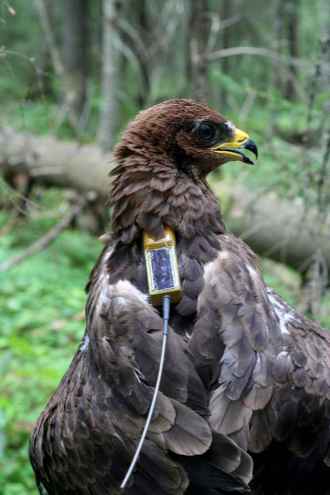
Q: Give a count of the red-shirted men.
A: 0